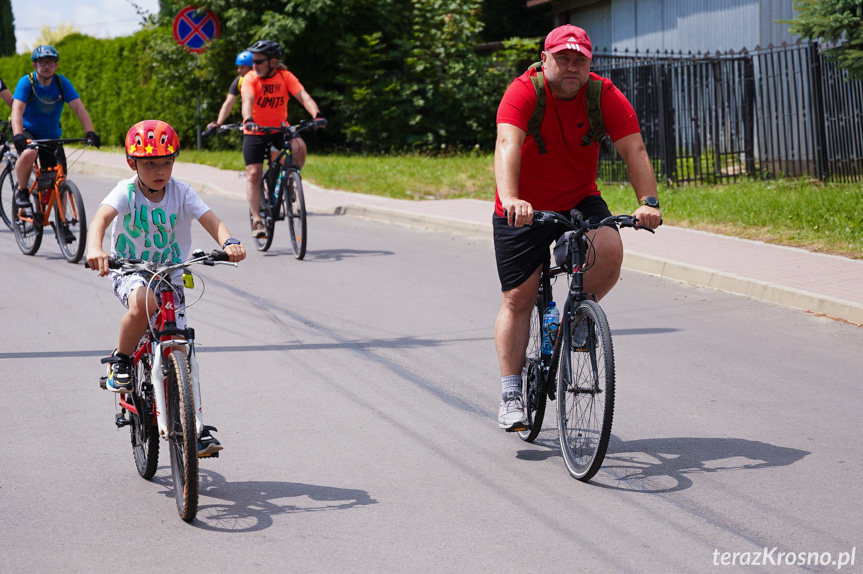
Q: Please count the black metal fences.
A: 1